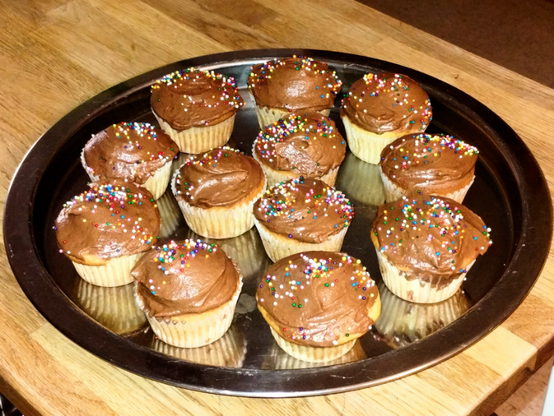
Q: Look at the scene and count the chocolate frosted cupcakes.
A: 12